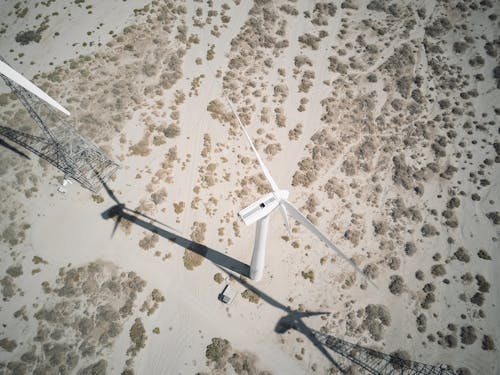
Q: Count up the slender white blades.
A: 4